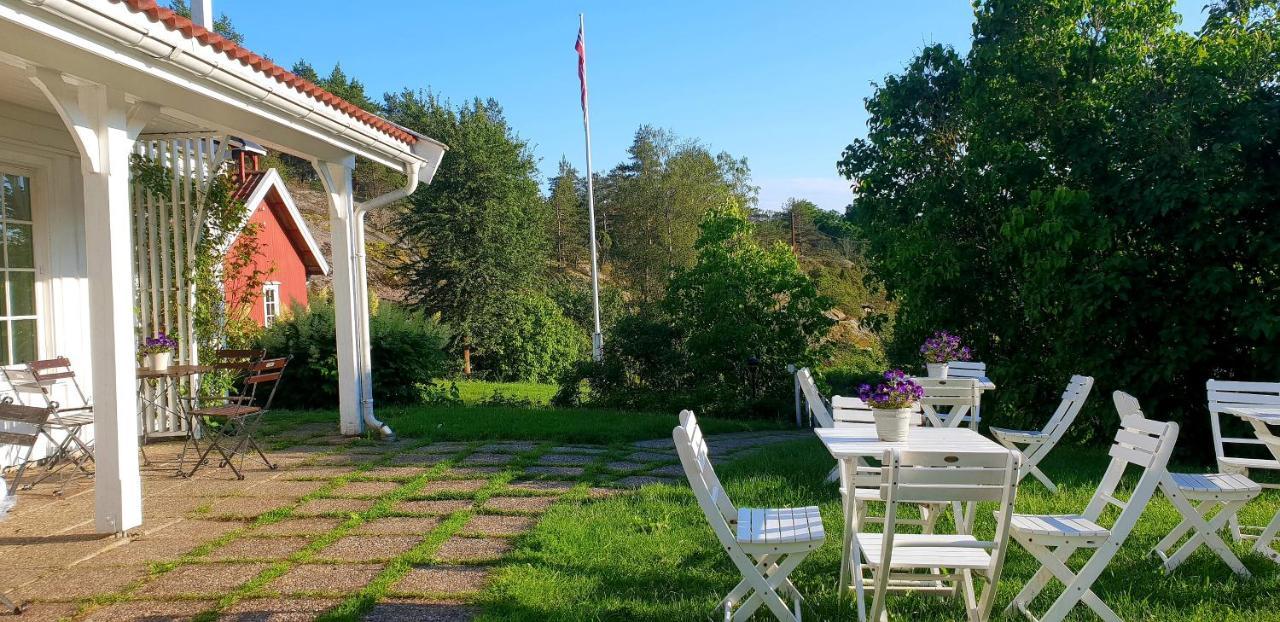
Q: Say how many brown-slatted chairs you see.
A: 5